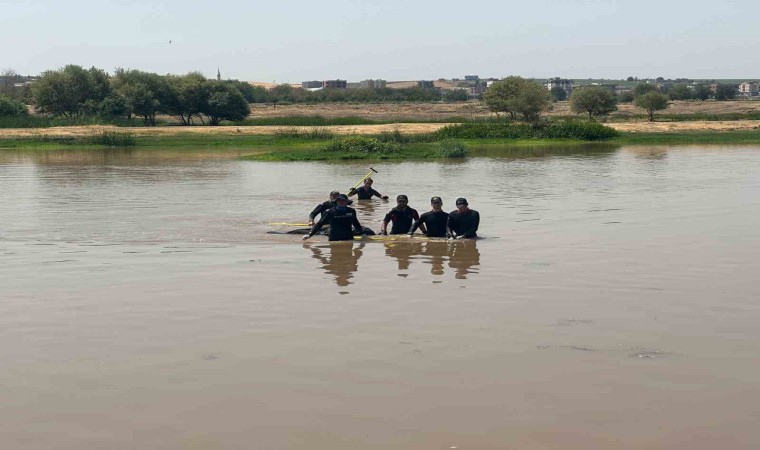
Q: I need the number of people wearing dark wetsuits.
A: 6